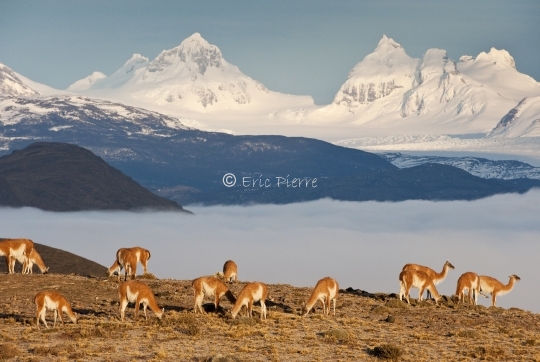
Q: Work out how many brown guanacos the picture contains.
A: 14